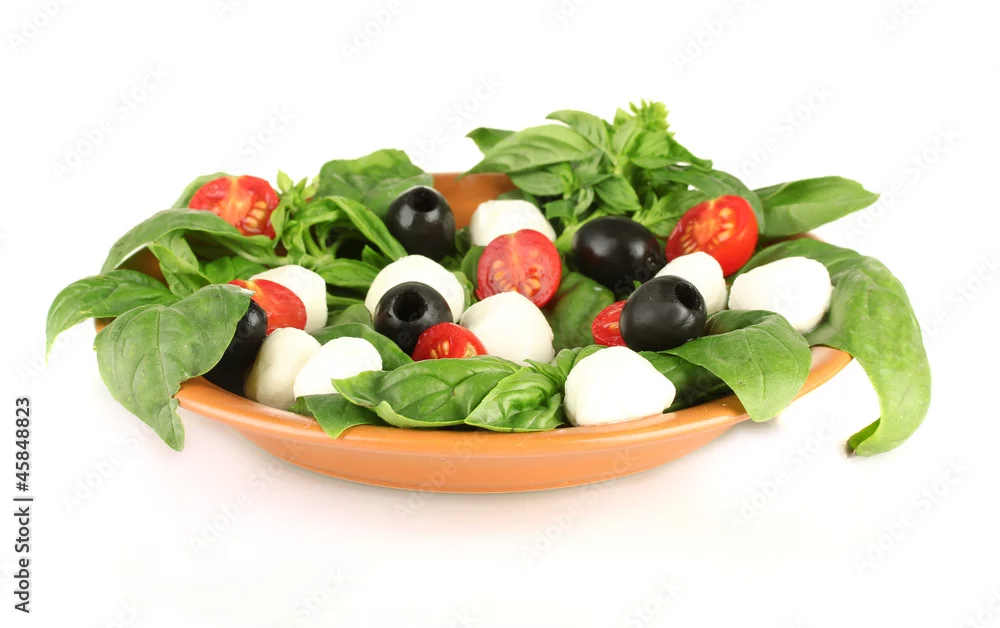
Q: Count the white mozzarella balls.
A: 9